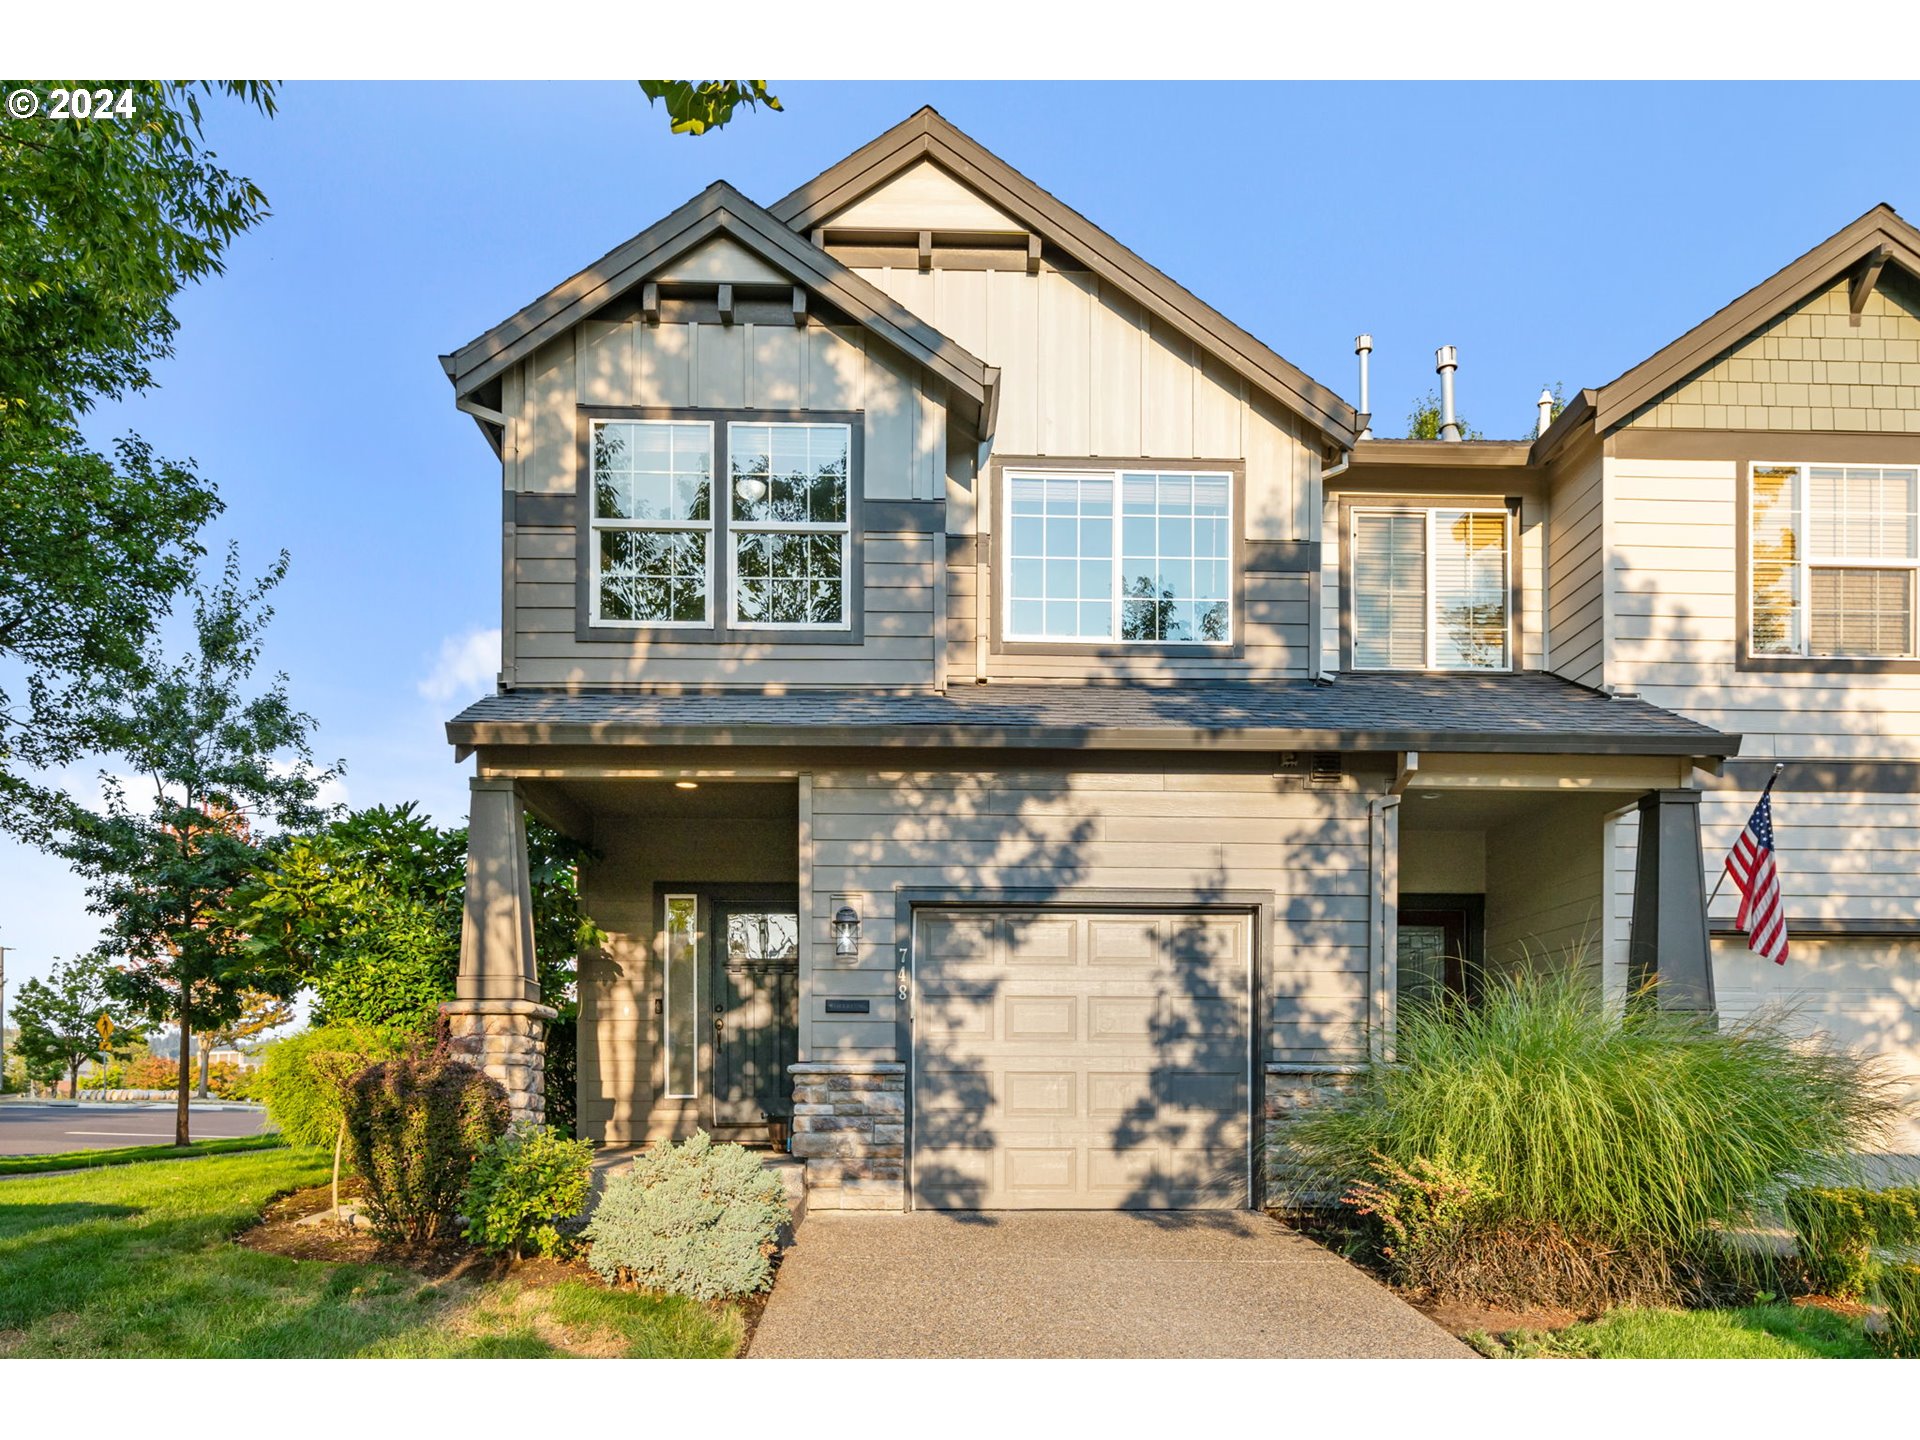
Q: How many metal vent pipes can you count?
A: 3